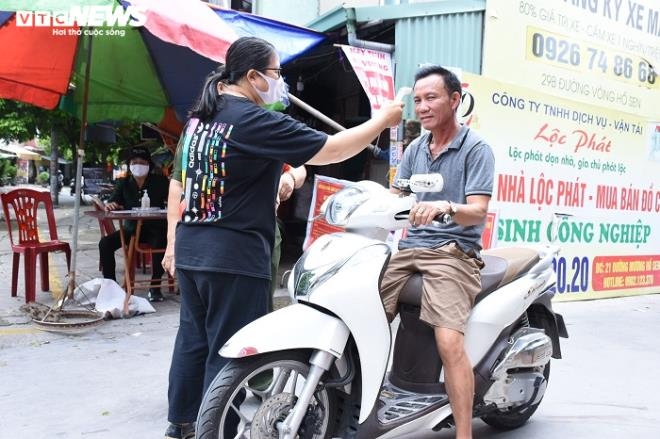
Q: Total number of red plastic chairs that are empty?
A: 1